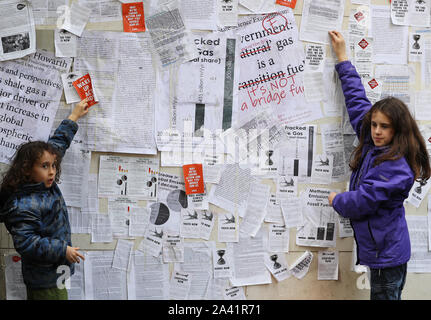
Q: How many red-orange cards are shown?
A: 4